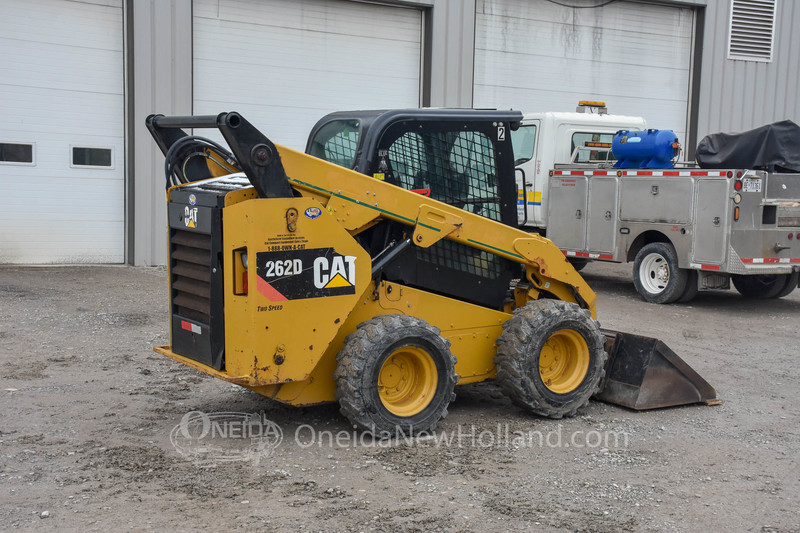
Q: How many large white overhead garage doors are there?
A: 3